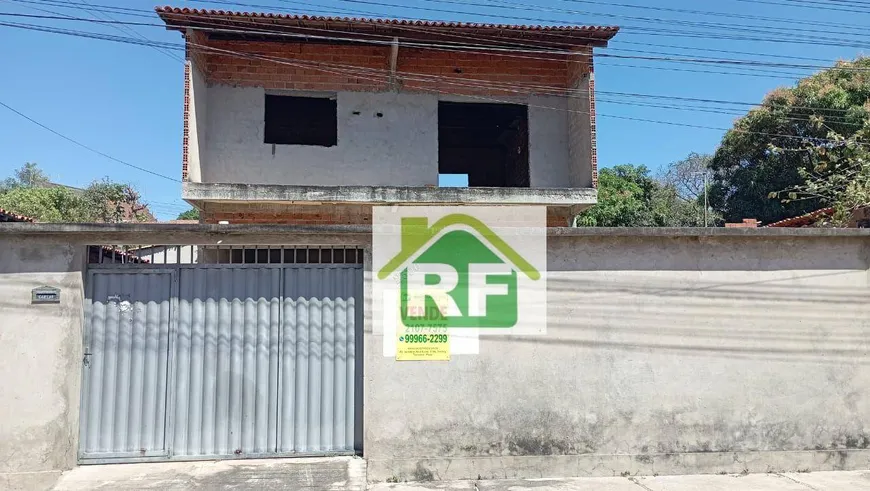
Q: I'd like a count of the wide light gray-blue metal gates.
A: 1